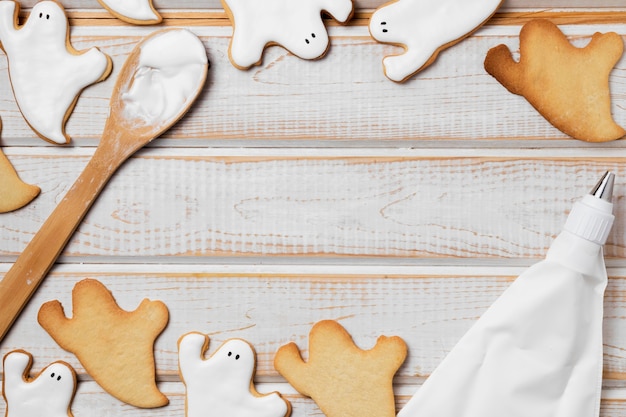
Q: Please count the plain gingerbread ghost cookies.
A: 4